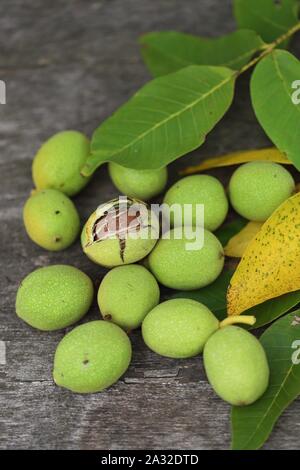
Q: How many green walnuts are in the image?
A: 12